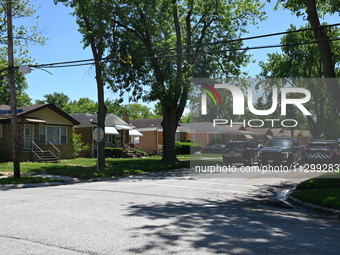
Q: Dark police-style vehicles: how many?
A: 3